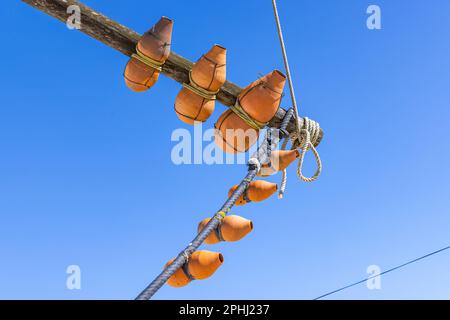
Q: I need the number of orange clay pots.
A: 7